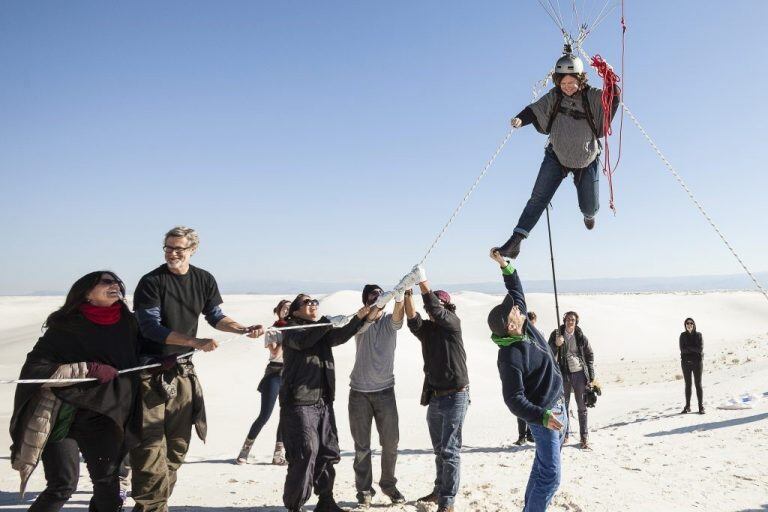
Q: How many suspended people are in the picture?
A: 1